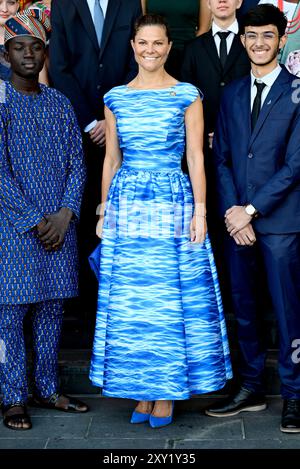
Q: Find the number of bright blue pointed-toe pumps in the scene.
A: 2